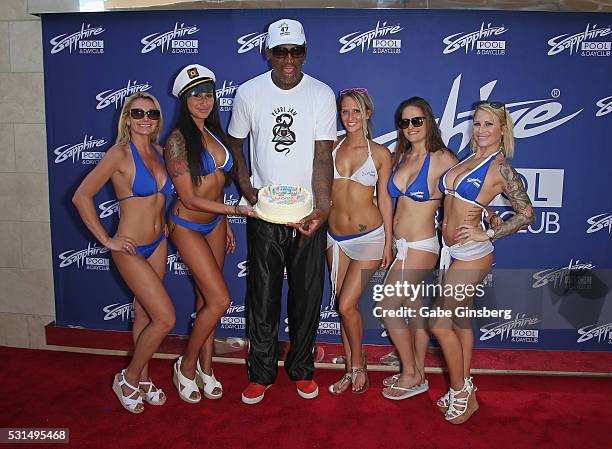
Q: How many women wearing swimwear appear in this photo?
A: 5